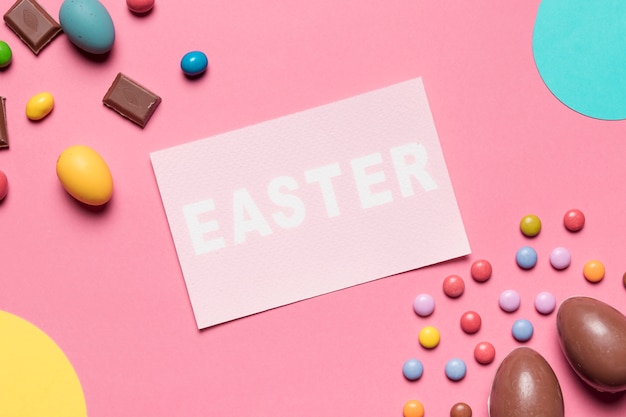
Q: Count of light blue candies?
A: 4